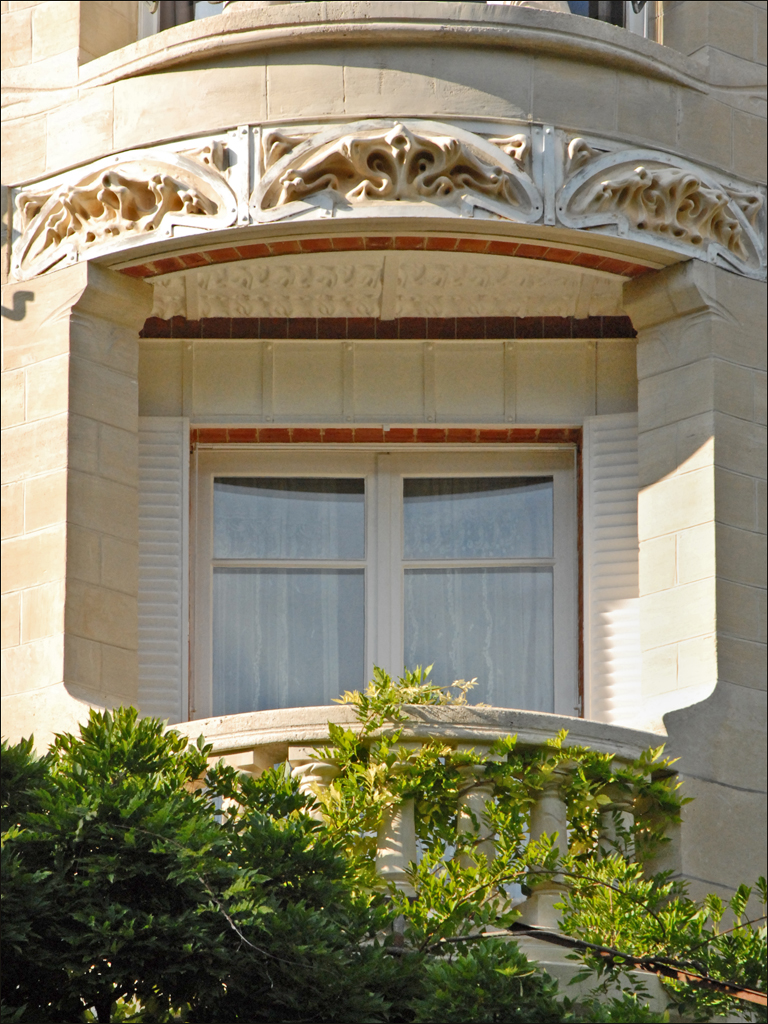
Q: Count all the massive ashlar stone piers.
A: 2